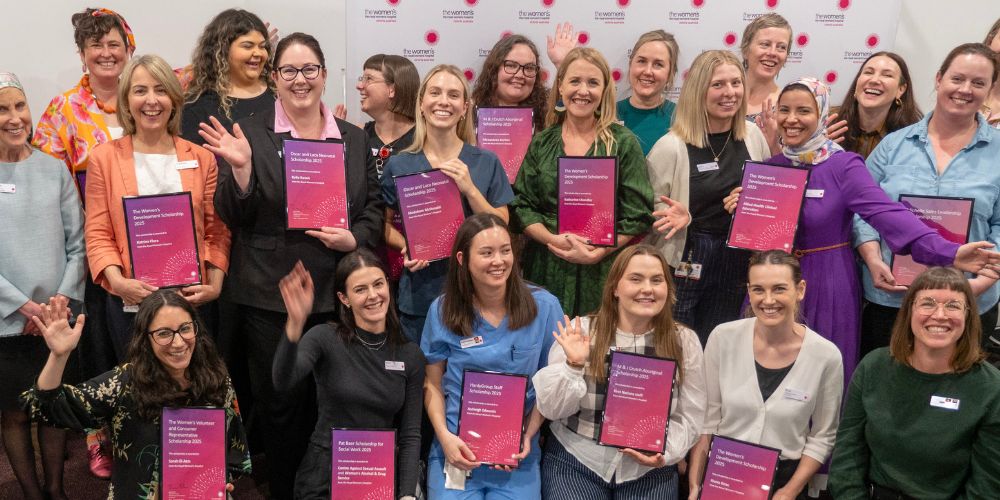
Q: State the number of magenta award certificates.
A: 12